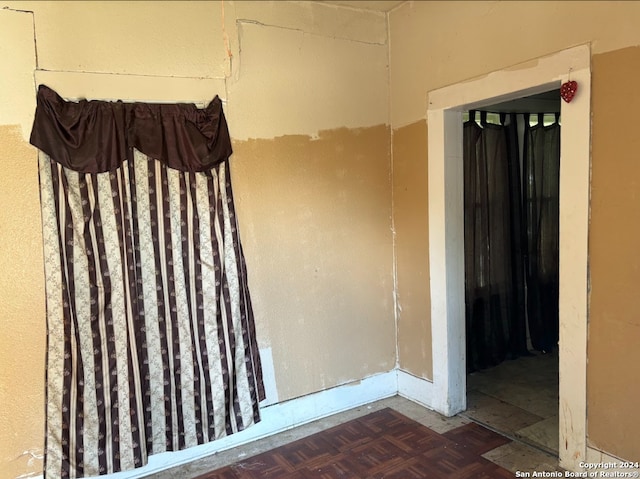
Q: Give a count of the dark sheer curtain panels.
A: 2